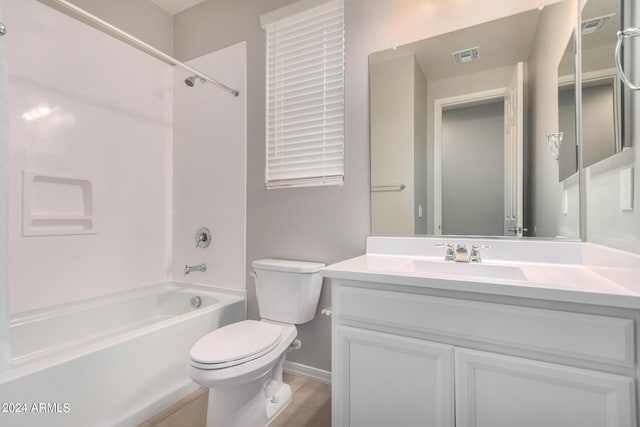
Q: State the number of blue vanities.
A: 0